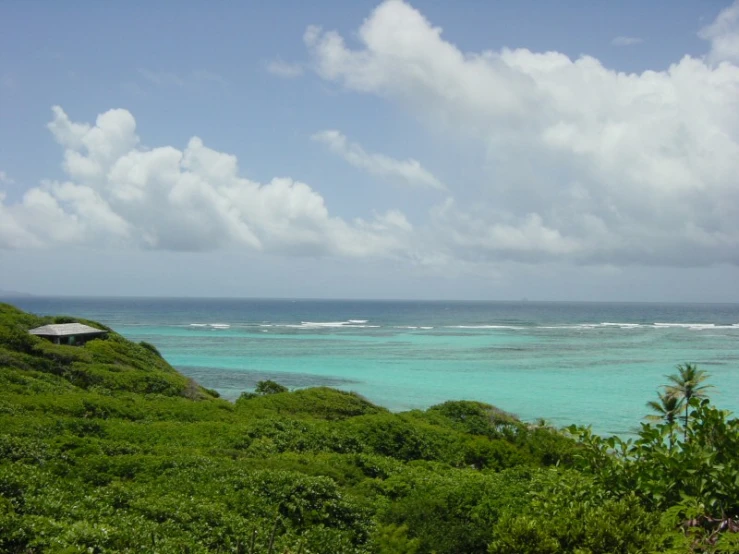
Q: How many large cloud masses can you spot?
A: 2